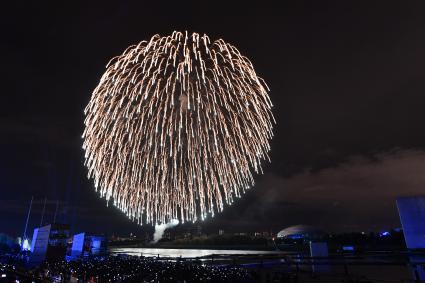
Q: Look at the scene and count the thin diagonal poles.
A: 3